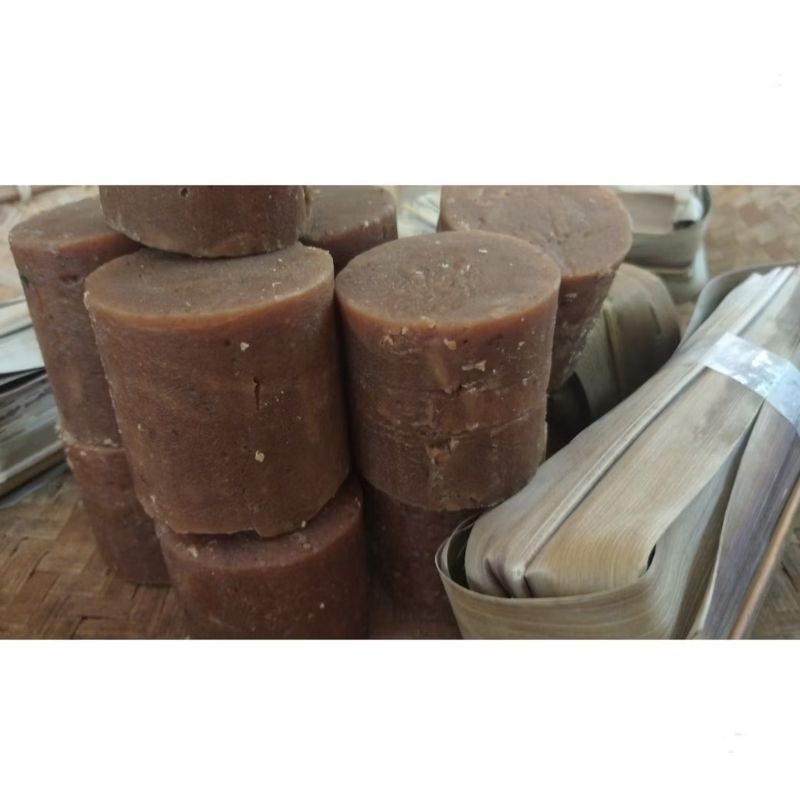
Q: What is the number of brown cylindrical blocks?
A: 9